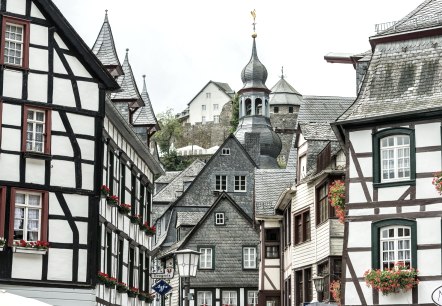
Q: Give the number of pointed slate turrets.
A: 3